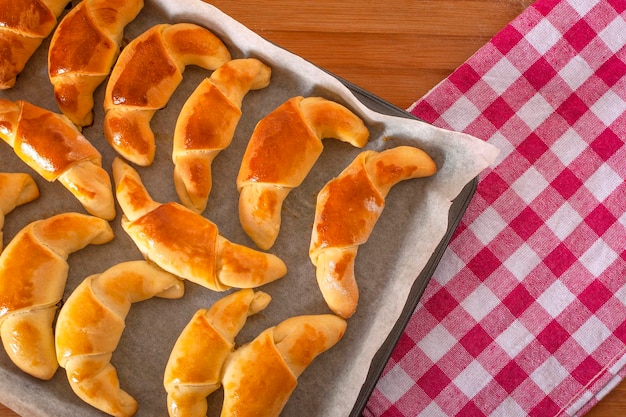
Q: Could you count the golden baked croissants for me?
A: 13